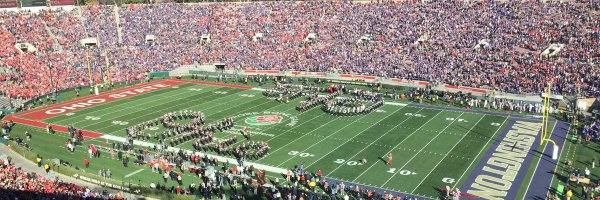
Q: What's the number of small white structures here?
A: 10